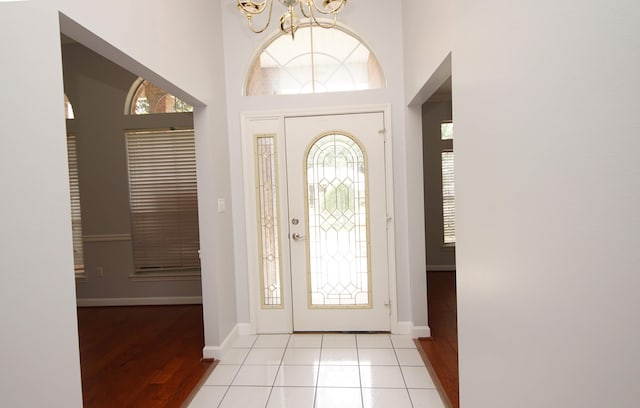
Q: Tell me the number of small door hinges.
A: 3